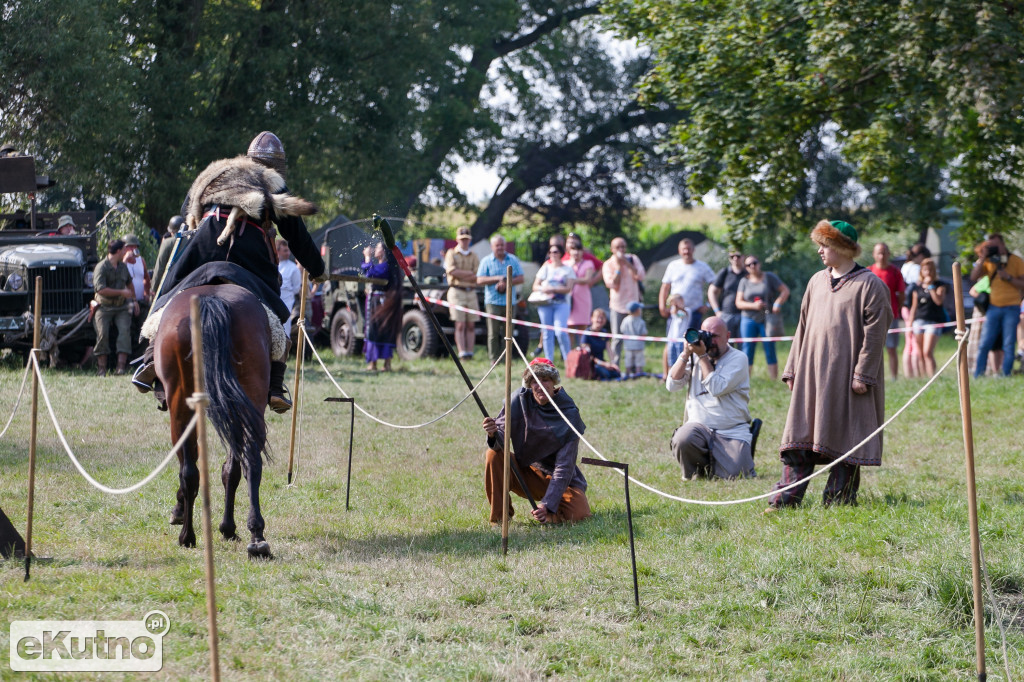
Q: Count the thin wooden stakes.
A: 5